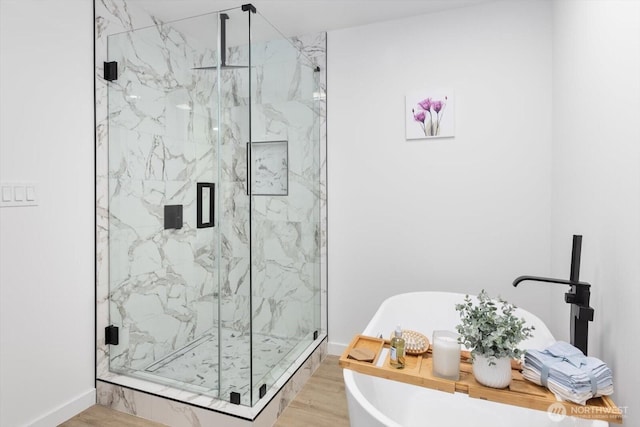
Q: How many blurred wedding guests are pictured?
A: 0